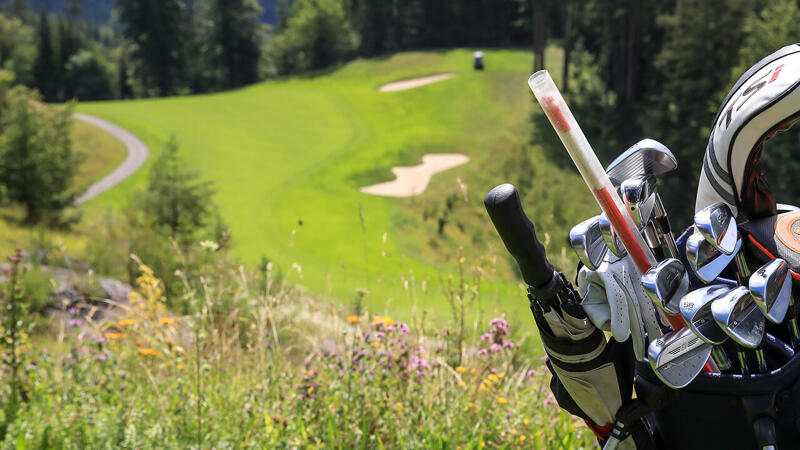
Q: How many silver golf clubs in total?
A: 11